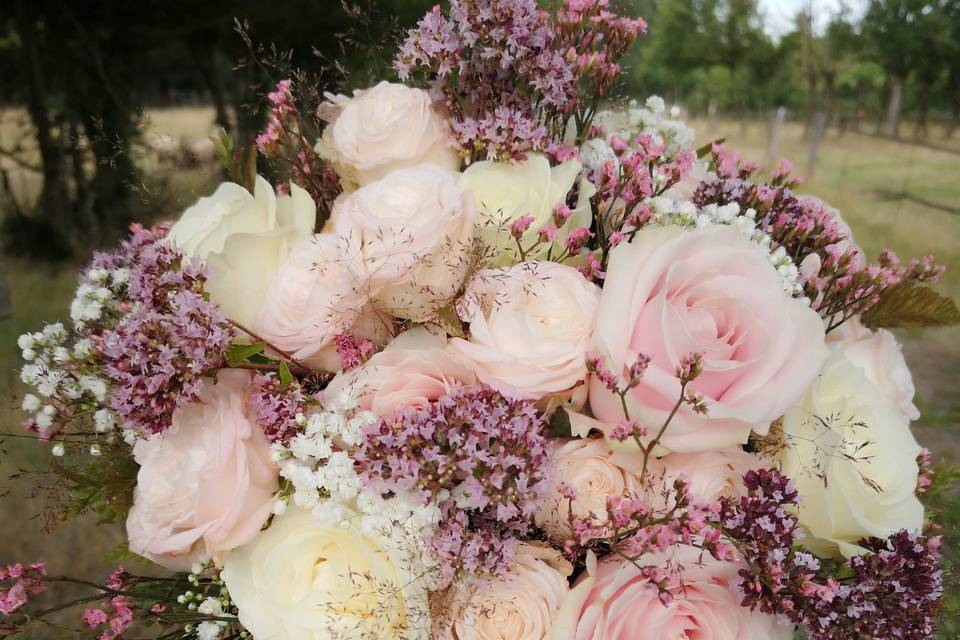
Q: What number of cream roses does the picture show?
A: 4